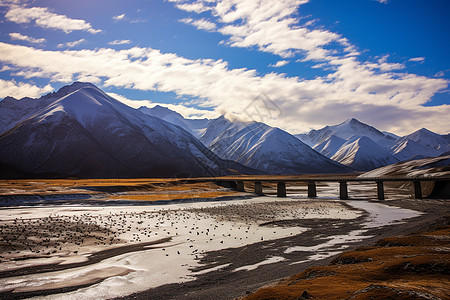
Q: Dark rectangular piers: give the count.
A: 7